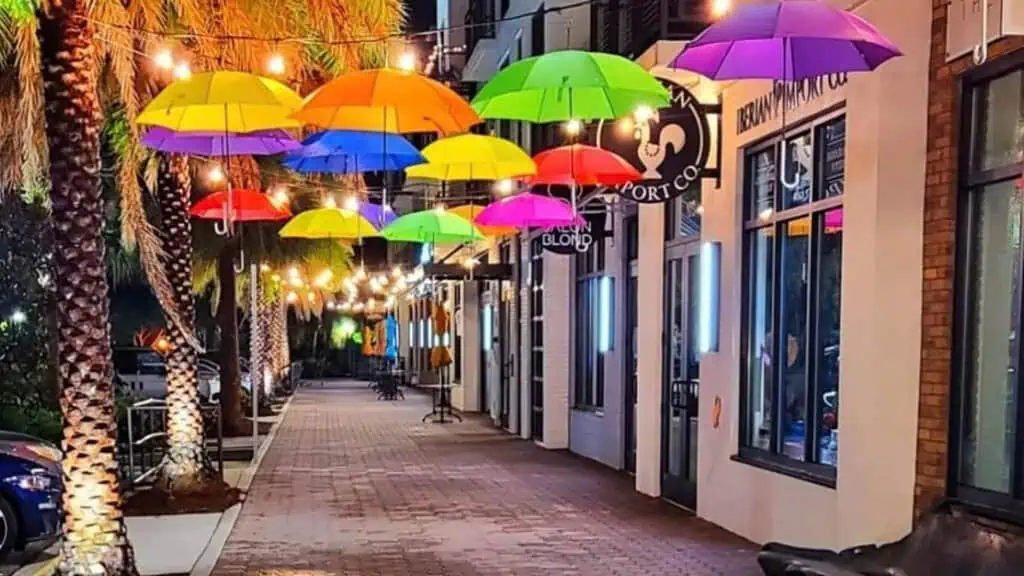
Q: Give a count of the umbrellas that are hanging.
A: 14